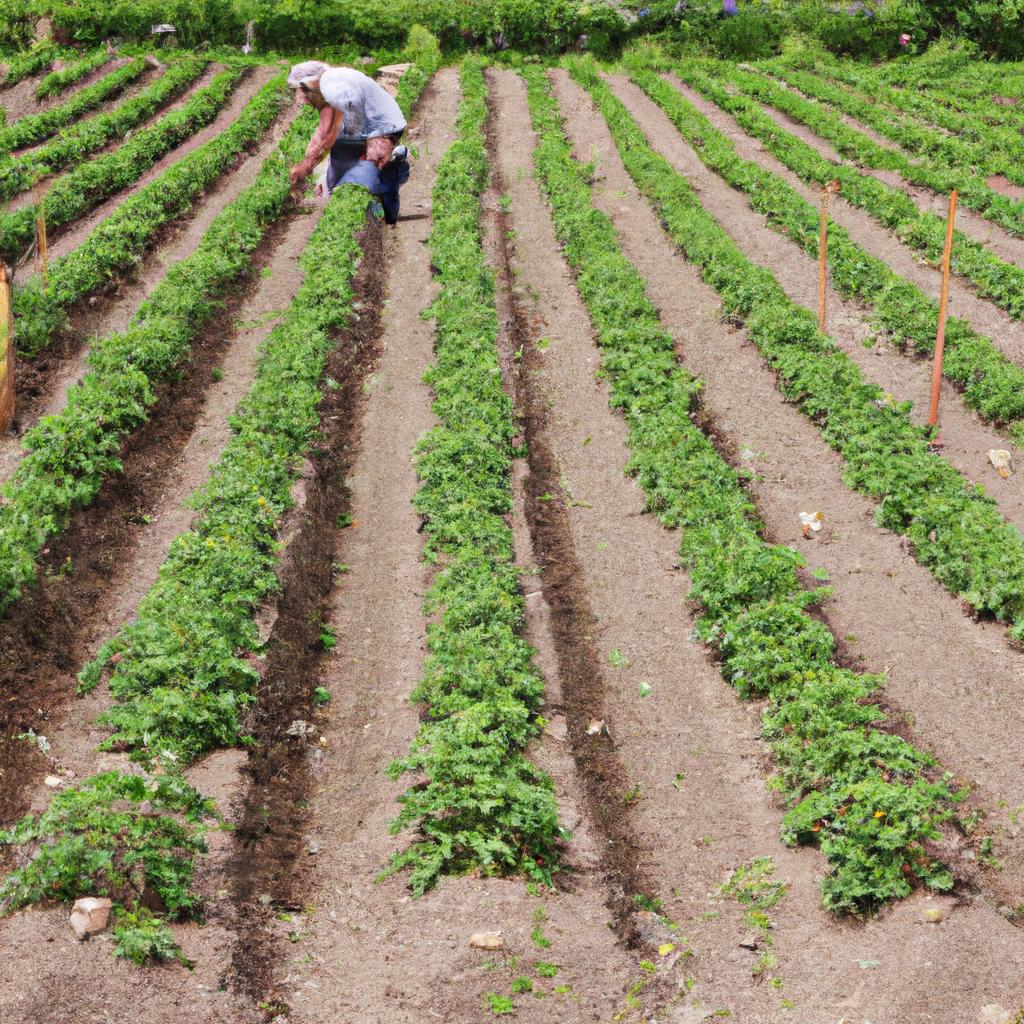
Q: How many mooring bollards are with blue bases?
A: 0